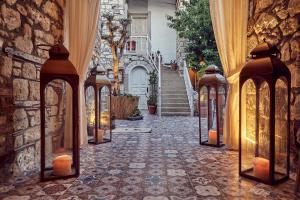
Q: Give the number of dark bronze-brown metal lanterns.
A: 4